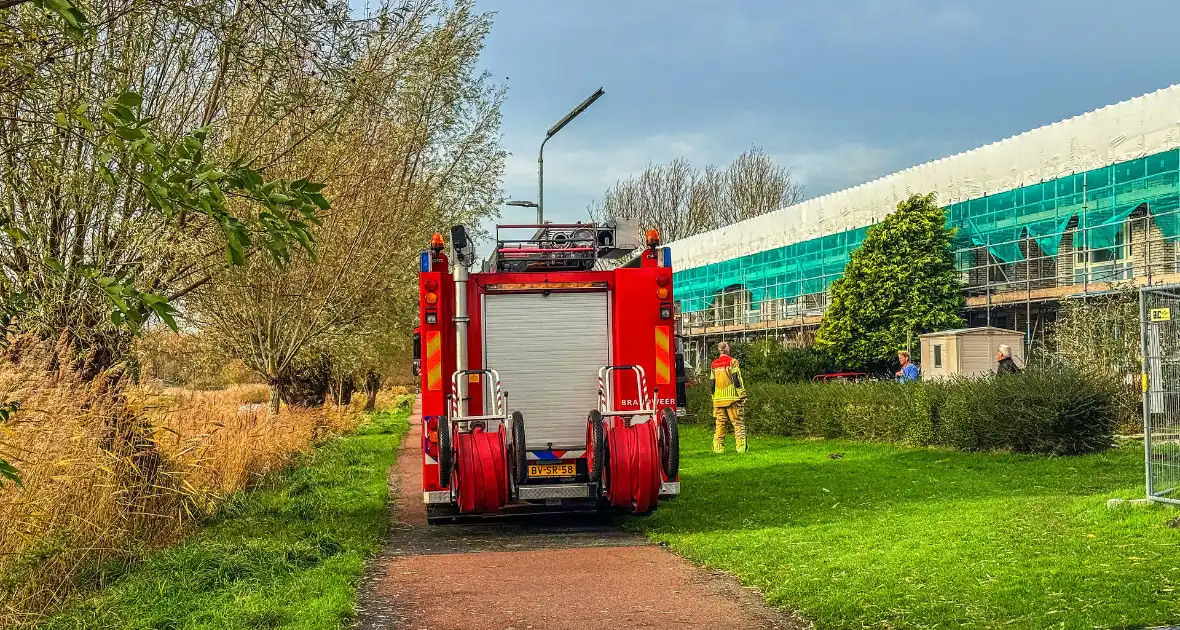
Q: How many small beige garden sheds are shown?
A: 1